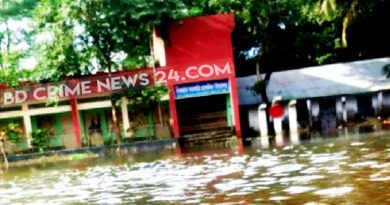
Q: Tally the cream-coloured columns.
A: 2